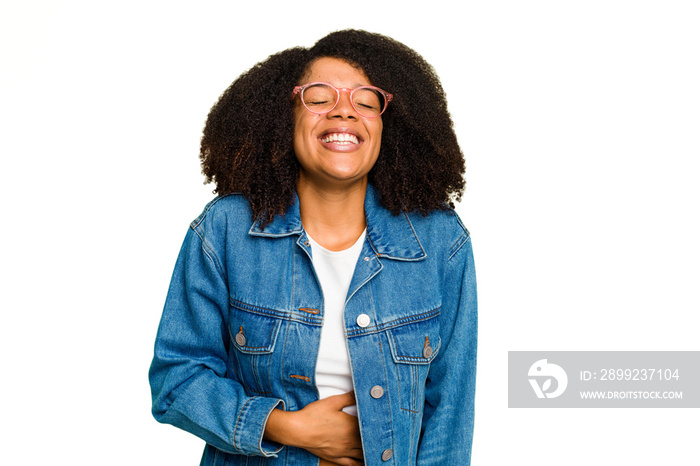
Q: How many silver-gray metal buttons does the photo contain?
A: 5